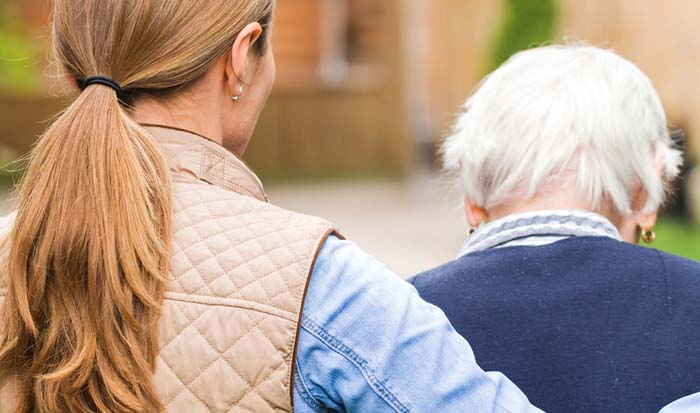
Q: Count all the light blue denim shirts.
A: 1